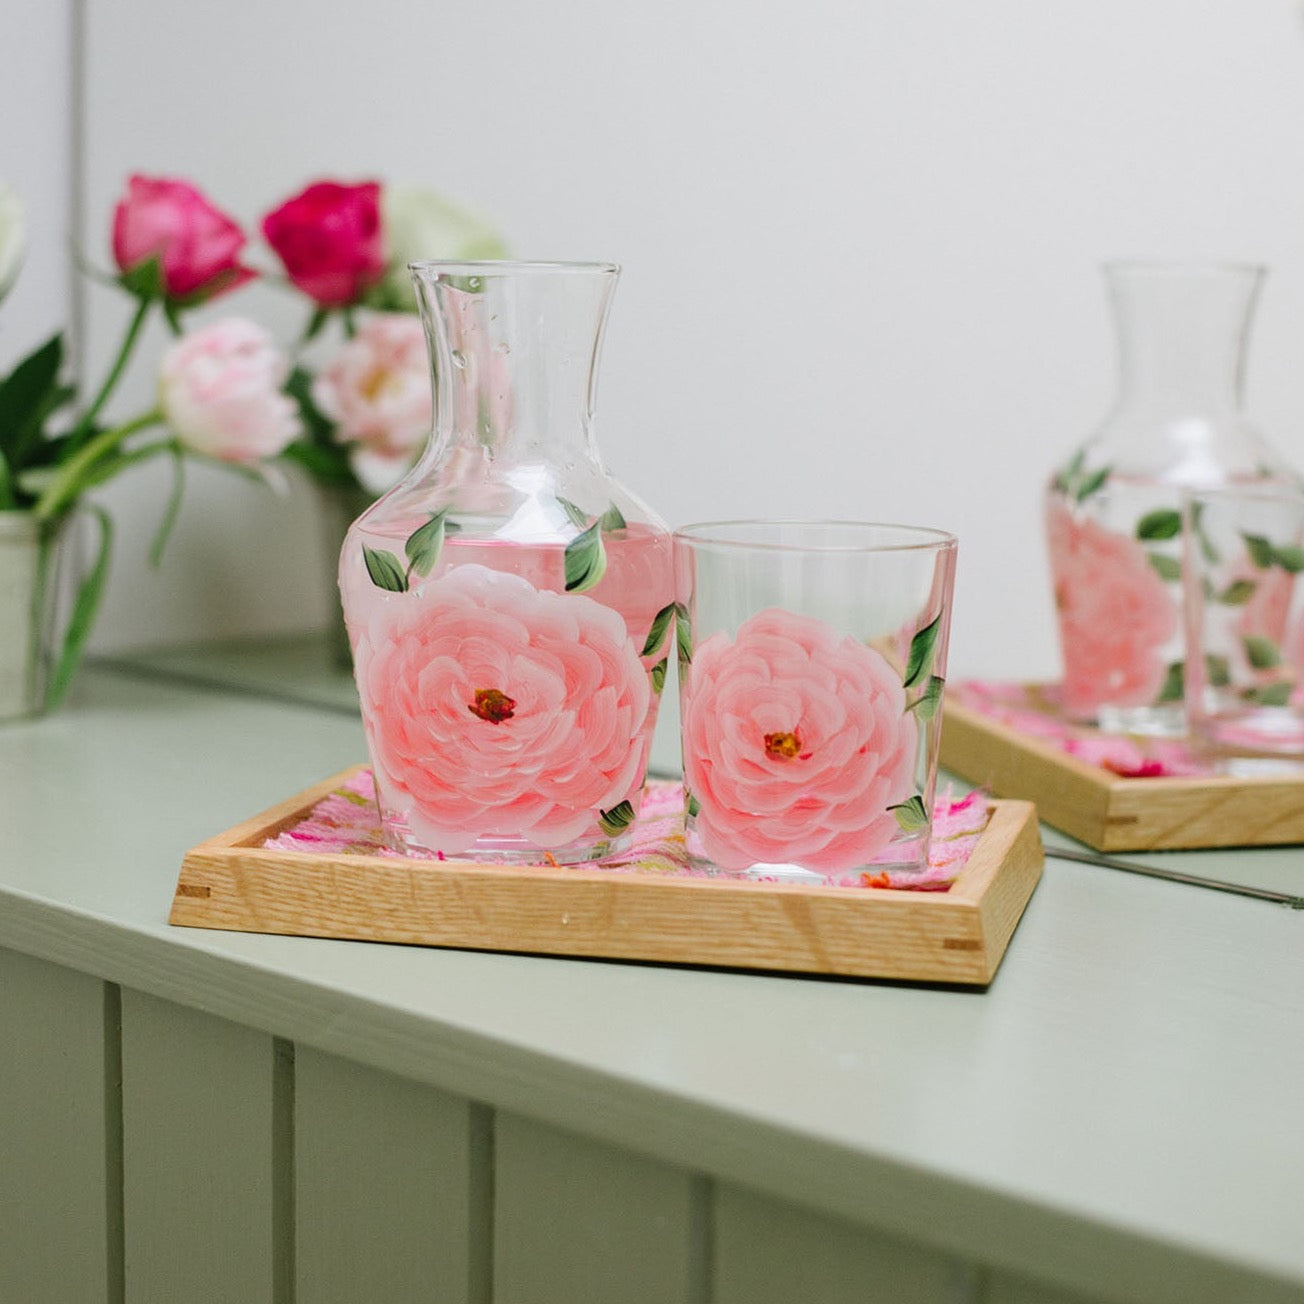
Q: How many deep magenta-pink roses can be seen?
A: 2